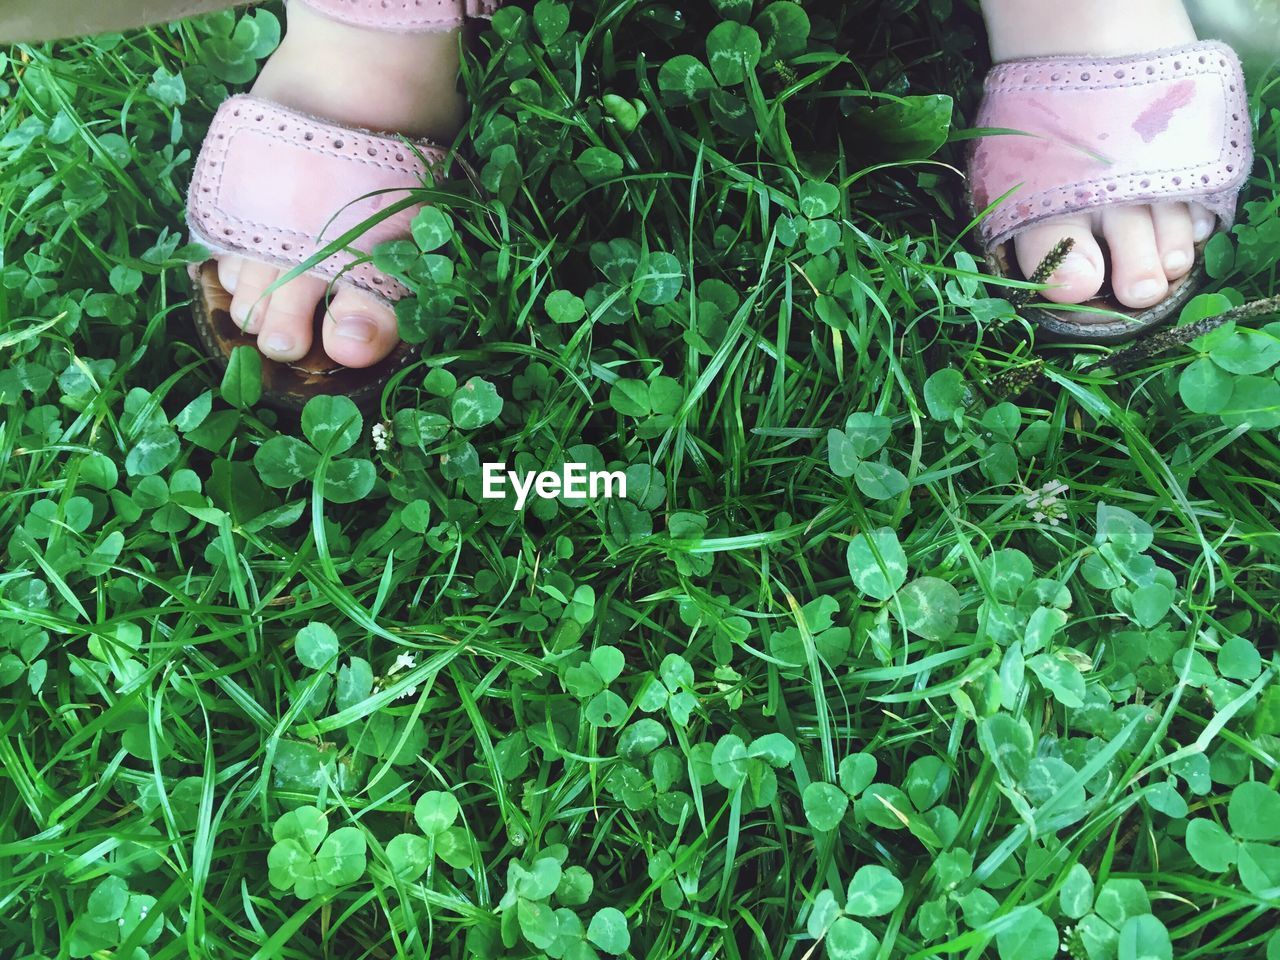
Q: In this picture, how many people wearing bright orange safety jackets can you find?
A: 0